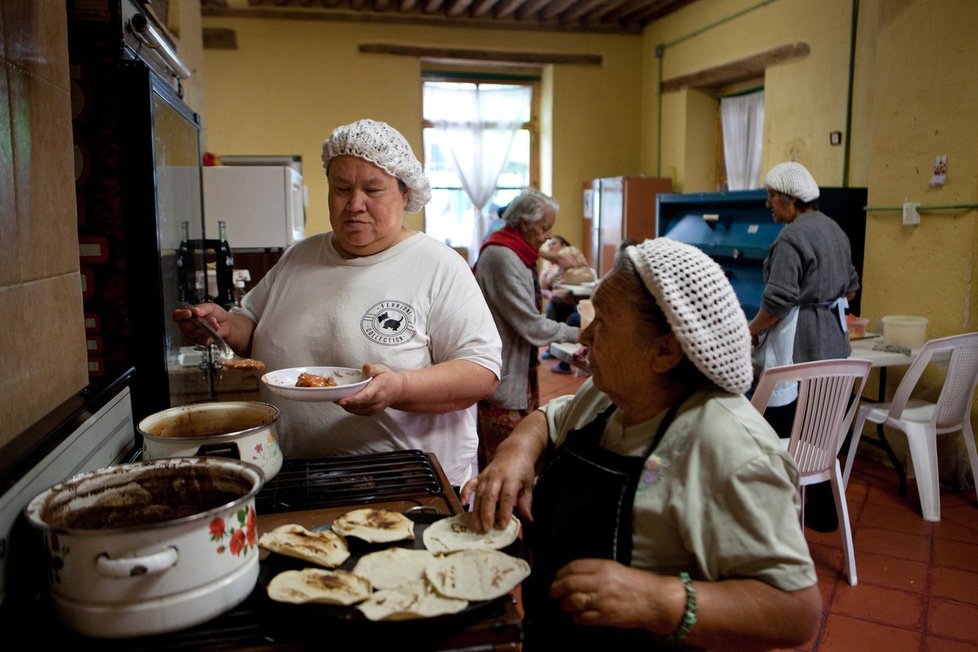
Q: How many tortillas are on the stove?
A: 7